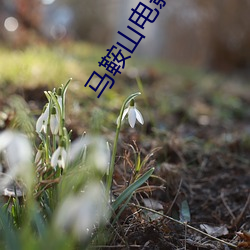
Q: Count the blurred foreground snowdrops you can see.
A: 3